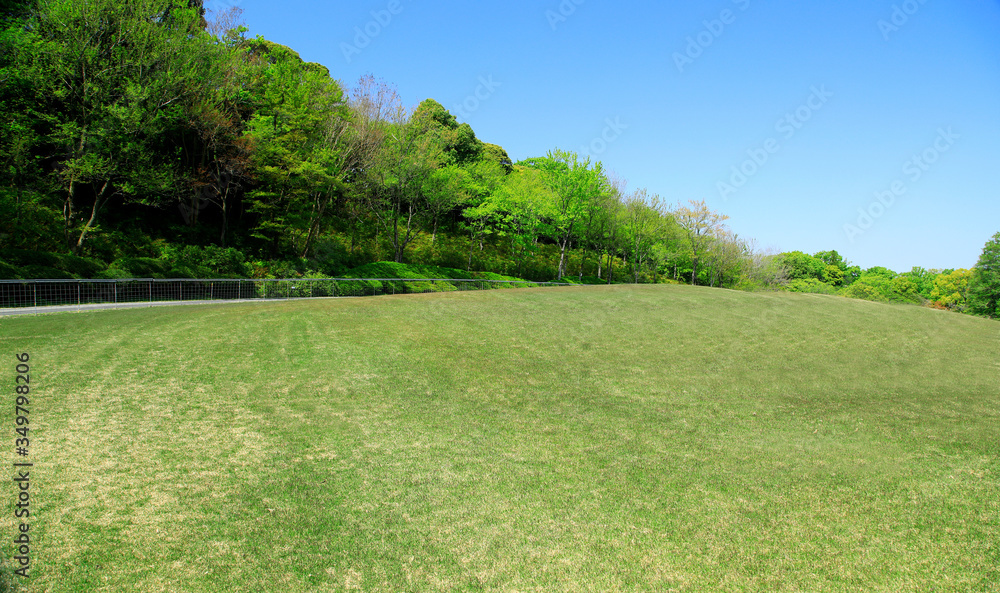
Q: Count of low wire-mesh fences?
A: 1